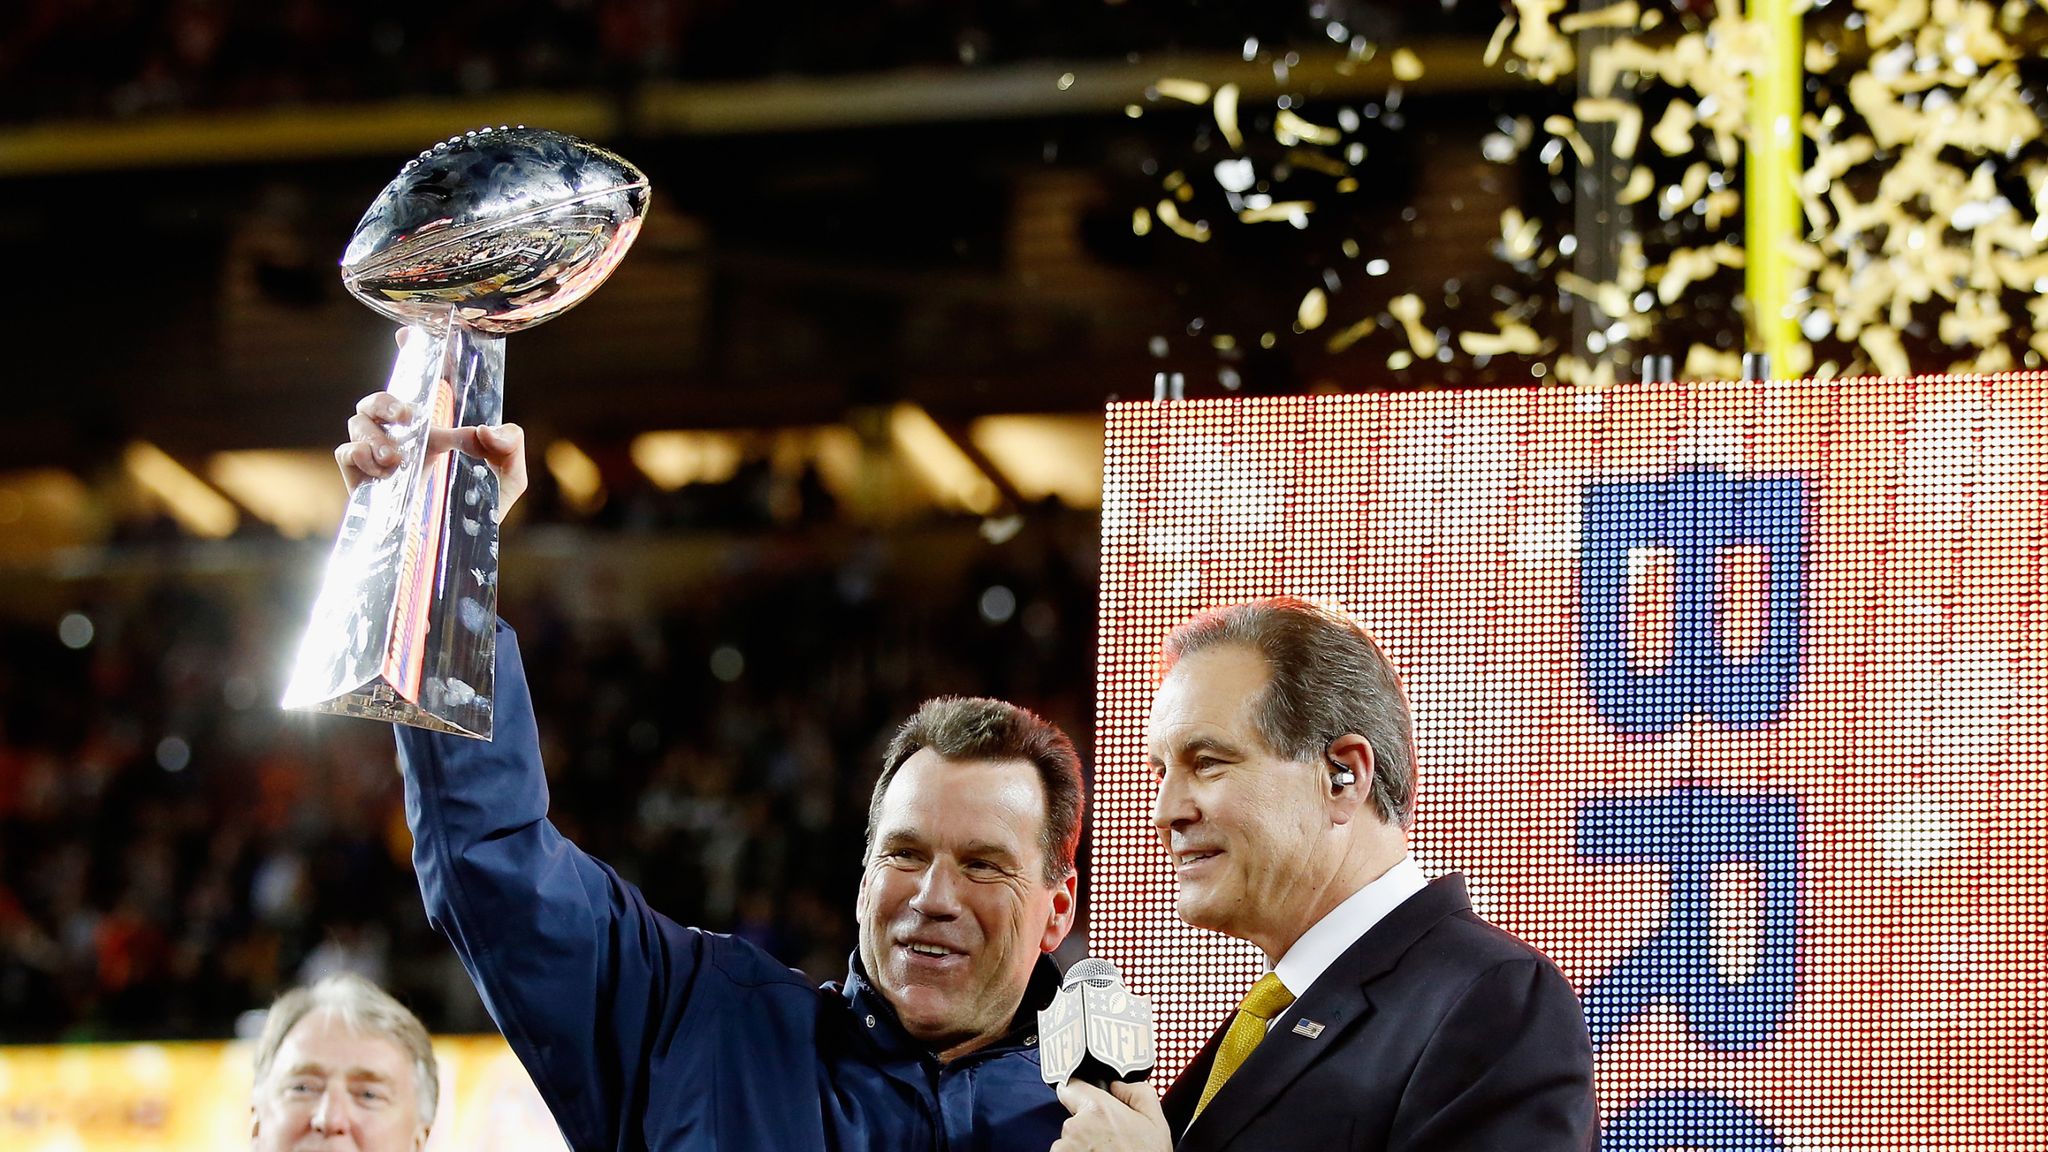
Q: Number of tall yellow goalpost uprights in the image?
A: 1